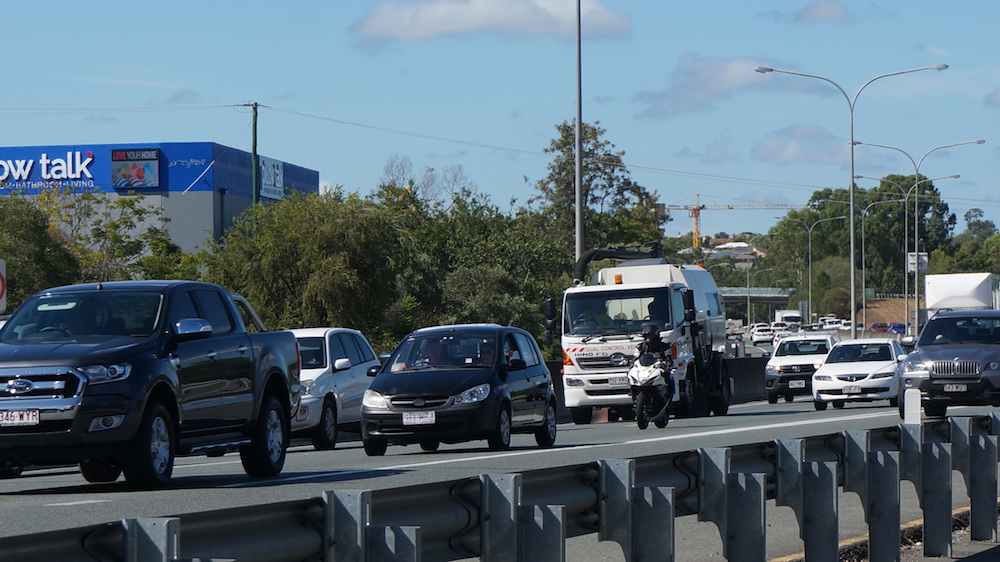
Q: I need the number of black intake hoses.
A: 1